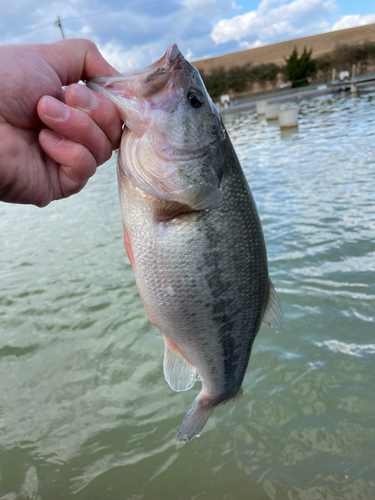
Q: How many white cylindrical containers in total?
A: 3